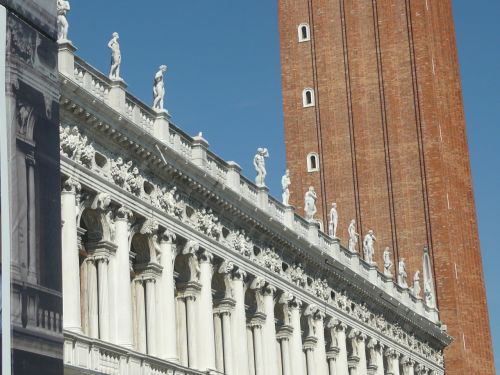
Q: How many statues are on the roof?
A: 12